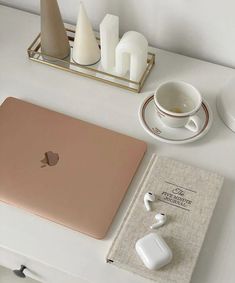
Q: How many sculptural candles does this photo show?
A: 4